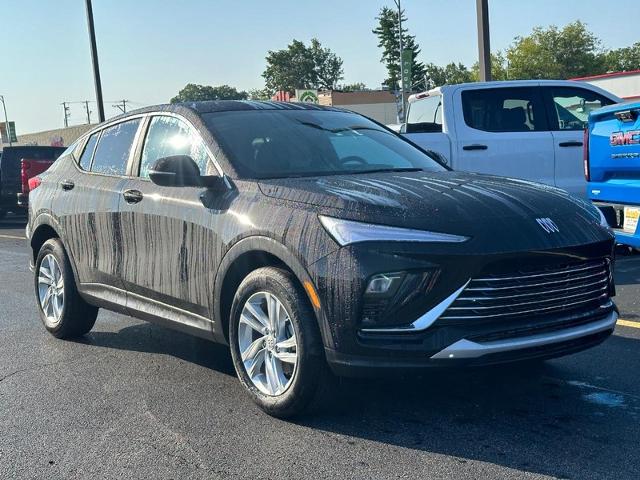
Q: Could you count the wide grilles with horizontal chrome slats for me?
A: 1